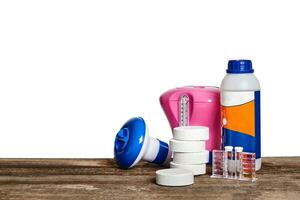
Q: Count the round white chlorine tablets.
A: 5